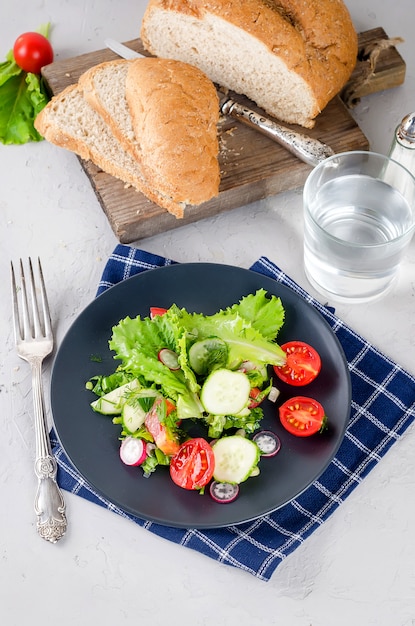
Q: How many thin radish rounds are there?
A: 4